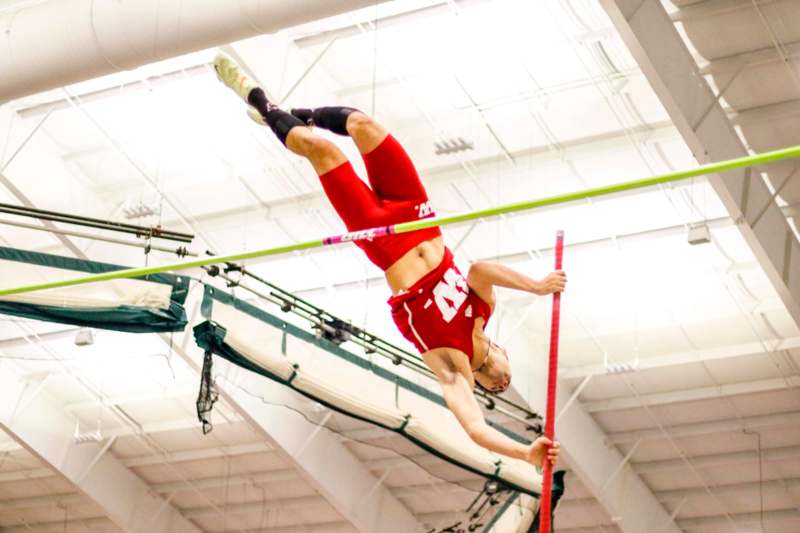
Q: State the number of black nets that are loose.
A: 1